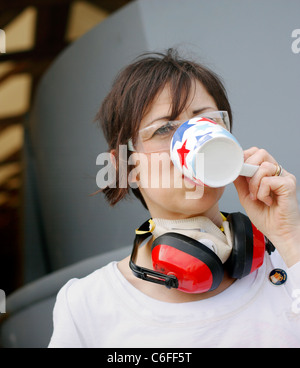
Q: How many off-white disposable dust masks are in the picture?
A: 1